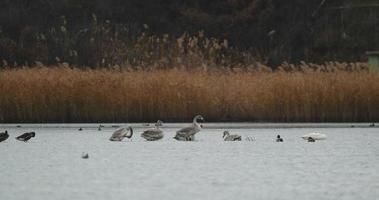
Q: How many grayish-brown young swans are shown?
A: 4